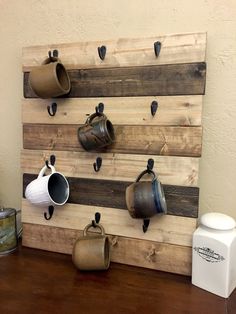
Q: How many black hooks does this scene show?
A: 12